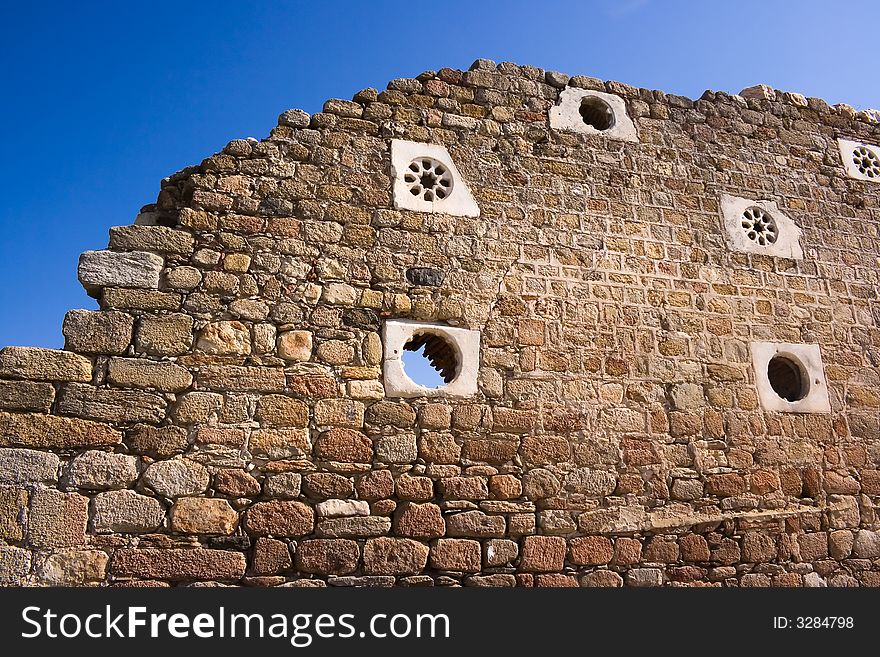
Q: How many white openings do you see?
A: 6